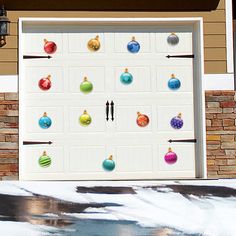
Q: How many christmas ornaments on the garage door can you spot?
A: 15